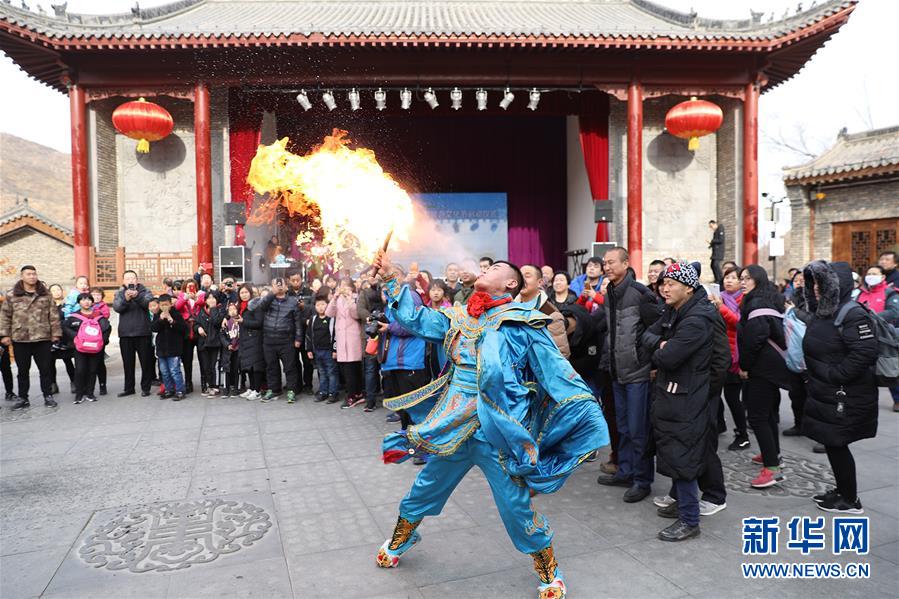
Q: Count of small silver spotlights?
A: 10